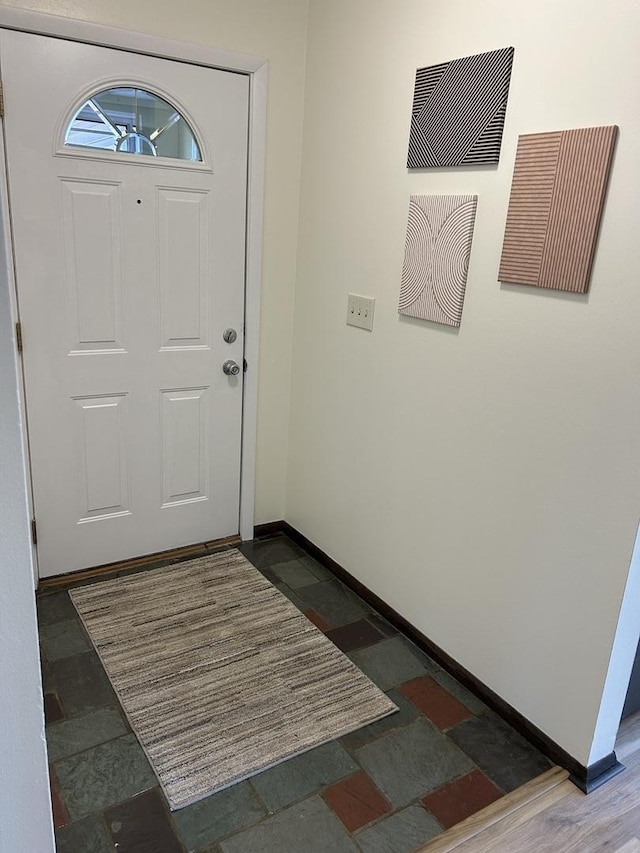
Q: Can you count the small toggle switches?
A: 3